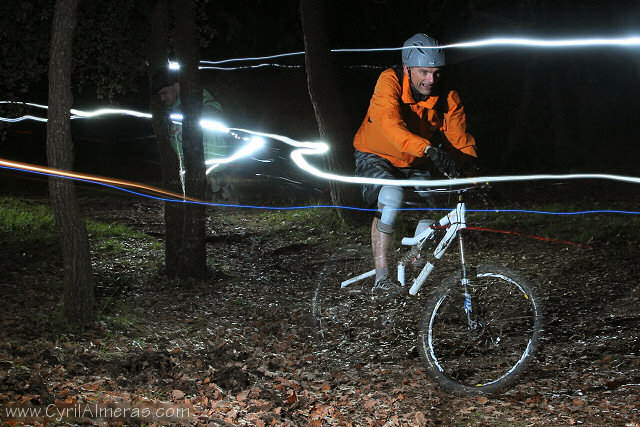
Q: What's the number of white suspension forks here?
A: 1